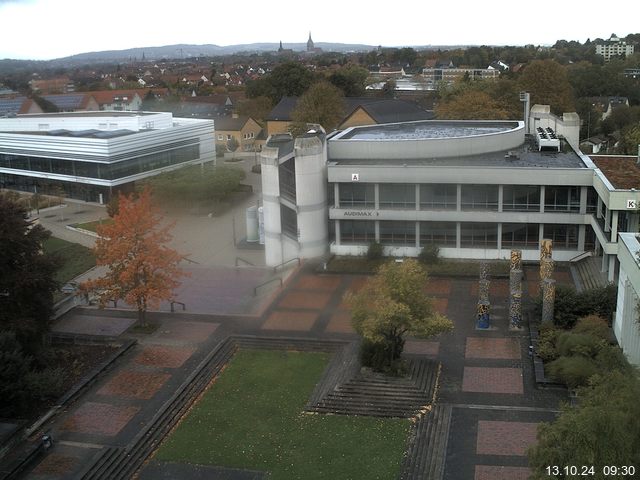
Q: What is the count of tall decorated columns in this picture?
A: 3